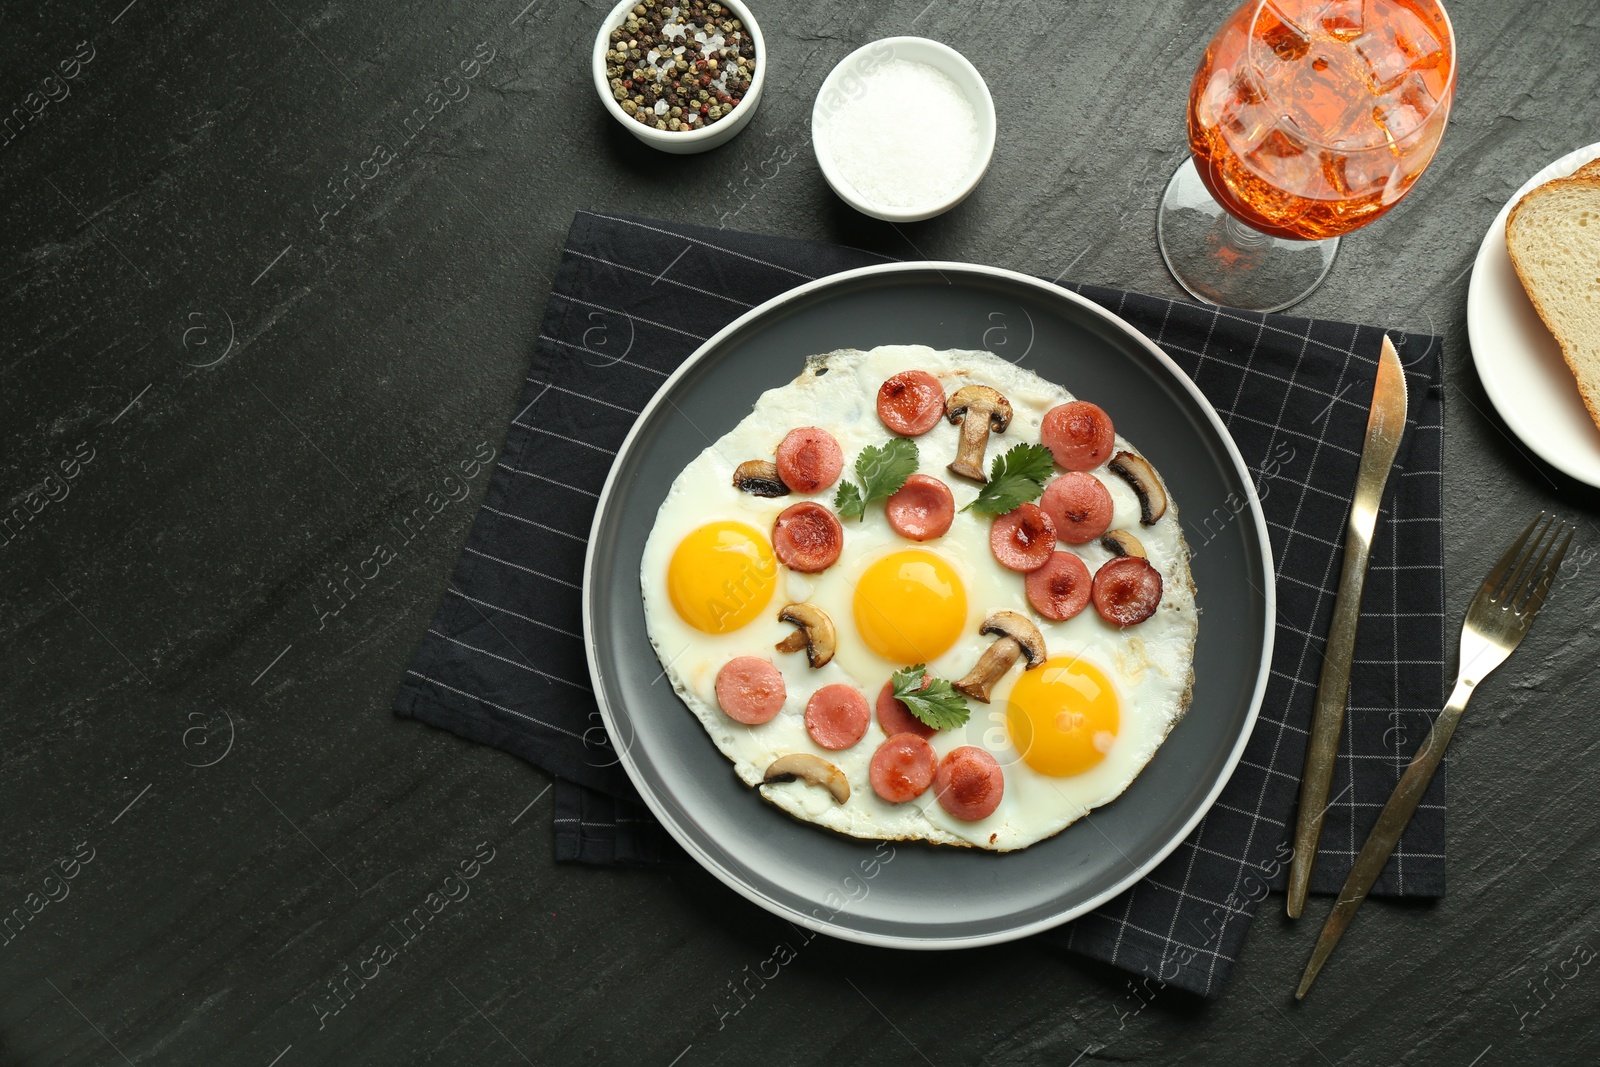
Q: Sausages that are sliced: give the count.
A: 14